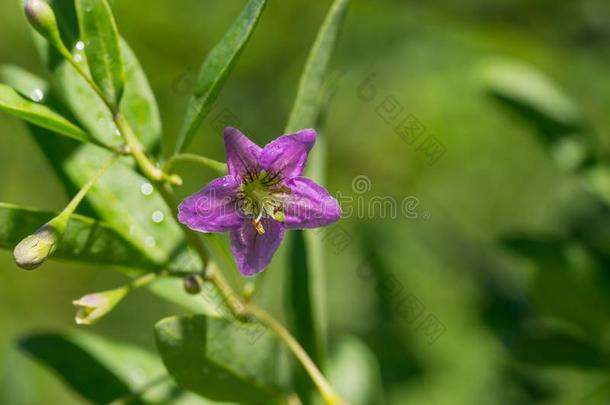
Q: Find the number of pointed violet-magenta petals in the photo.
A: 5